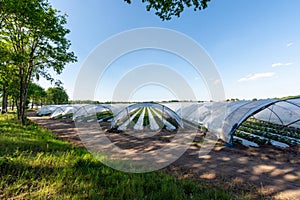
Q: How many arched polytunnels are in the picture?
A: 5